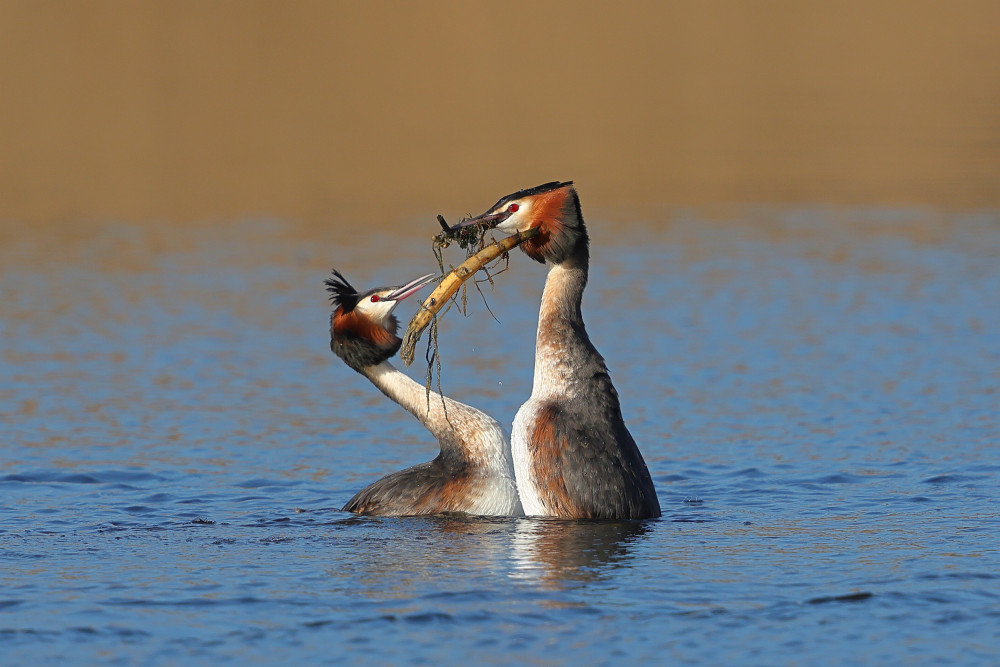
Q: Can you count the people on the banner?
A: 0